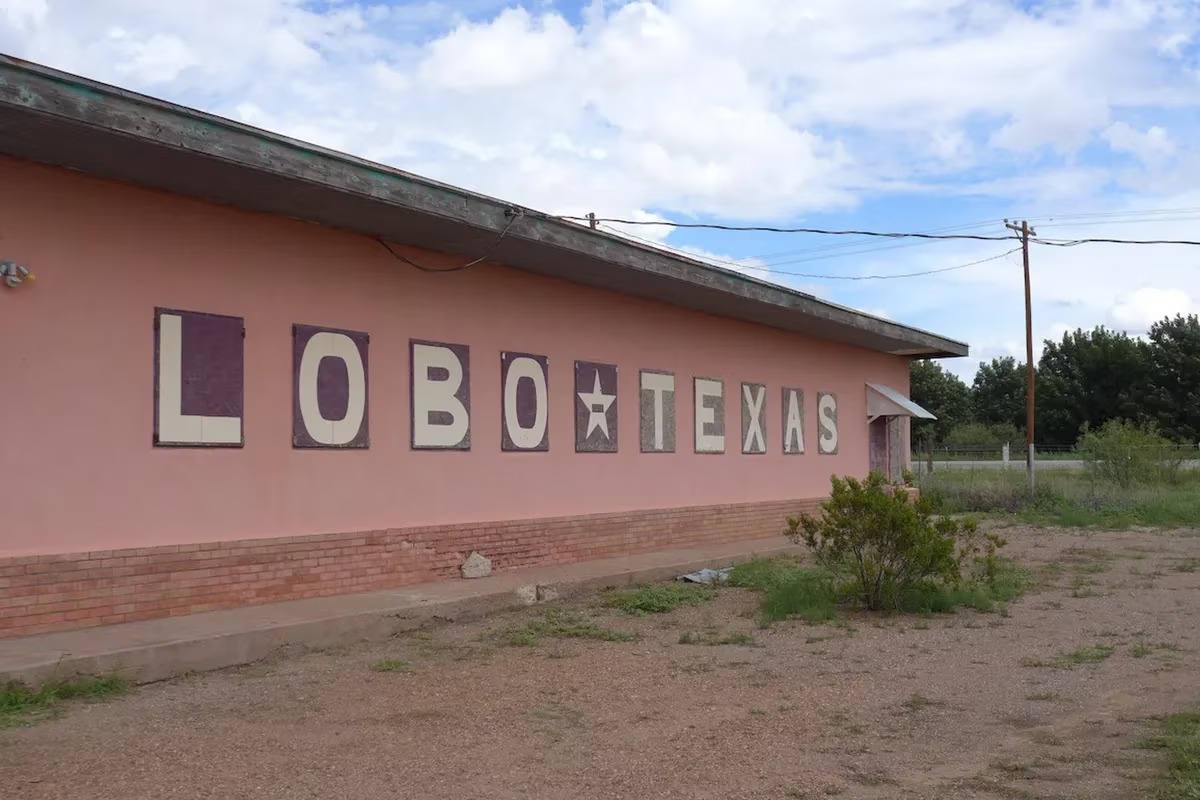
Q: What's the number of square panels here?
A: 10